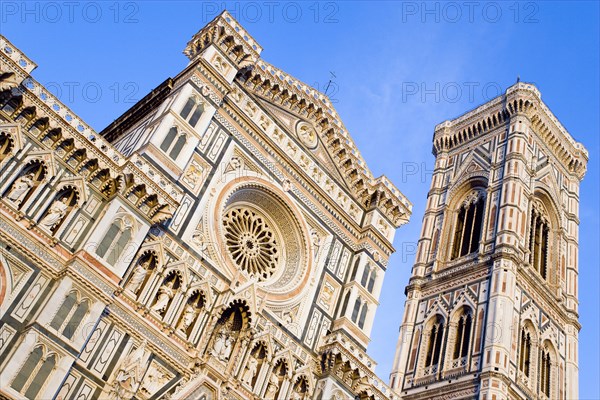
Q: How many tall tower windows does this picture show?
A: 6